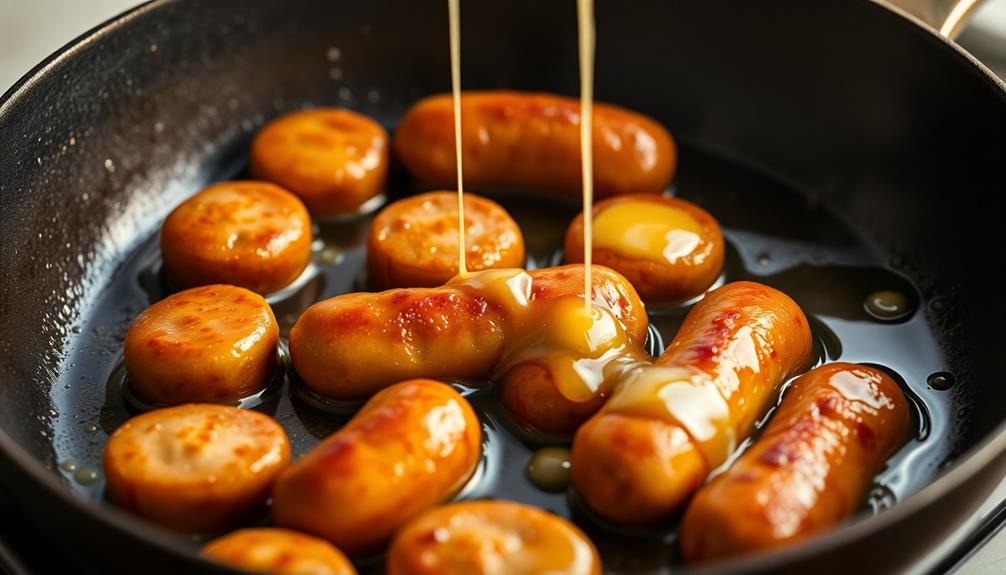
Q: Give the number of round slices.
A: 8